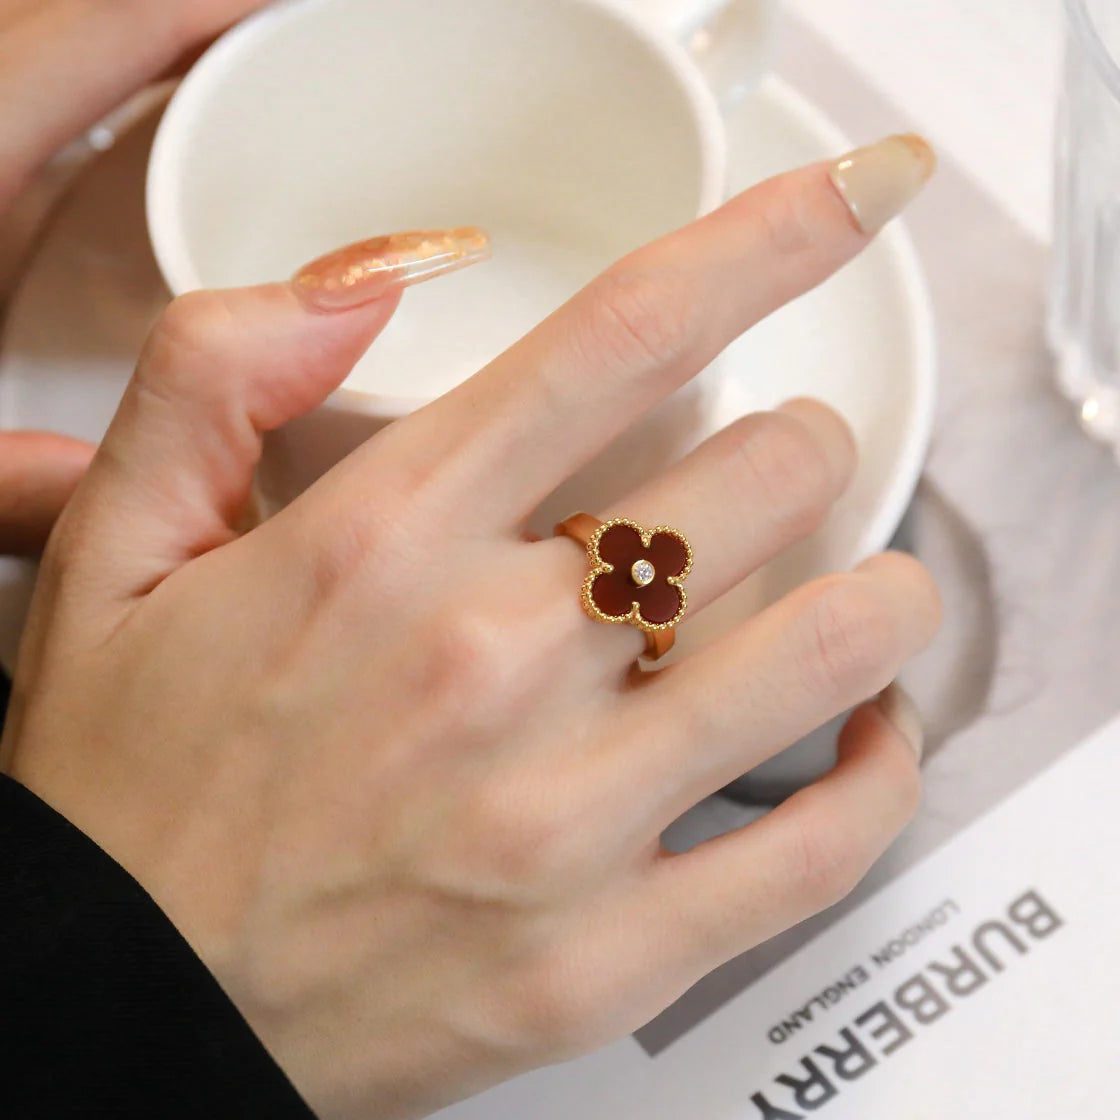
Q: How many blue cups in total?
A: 0